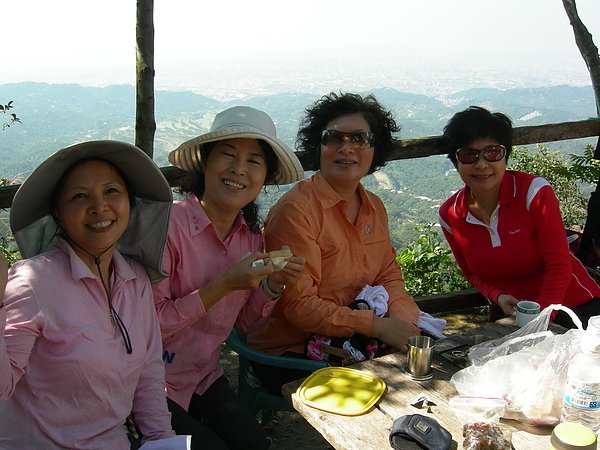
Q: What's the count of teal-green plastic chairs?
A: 1